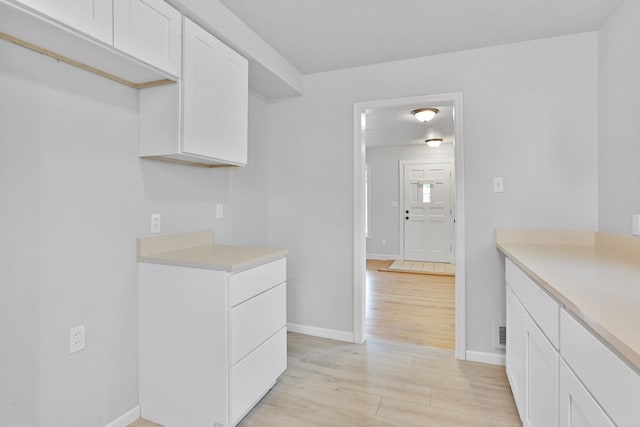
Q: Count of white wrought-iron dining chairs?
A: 0